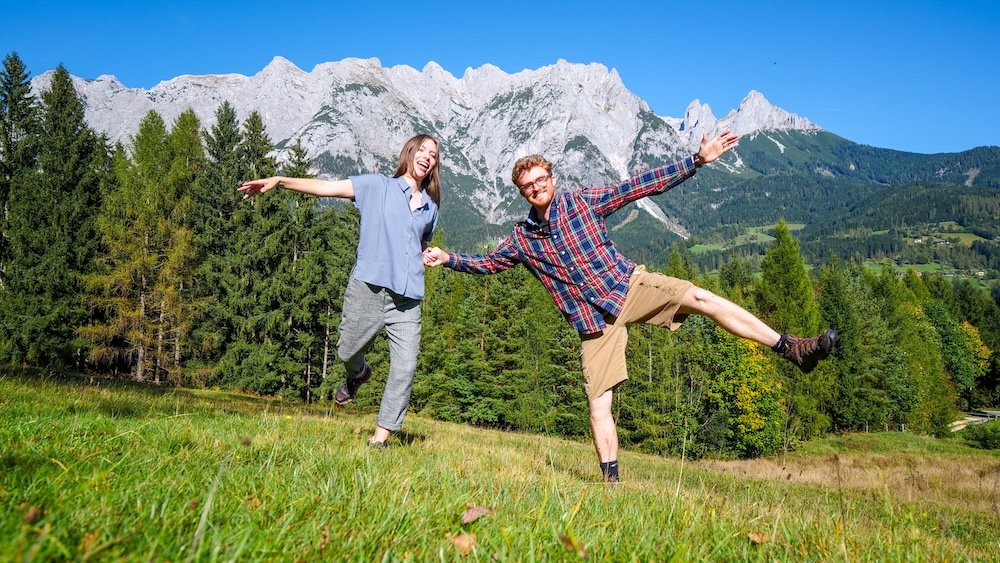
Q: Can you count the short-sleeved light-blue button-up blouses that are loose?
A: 1